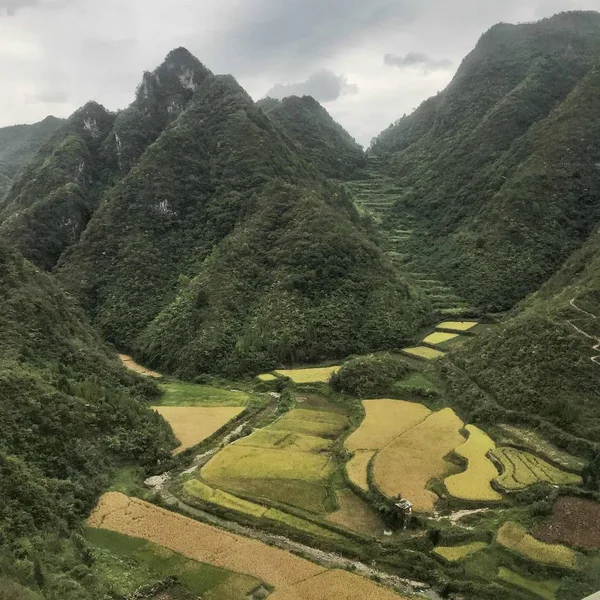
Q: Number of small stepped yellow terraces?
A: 3